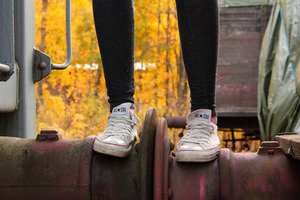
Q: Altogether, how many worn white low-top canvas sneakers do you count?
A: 2